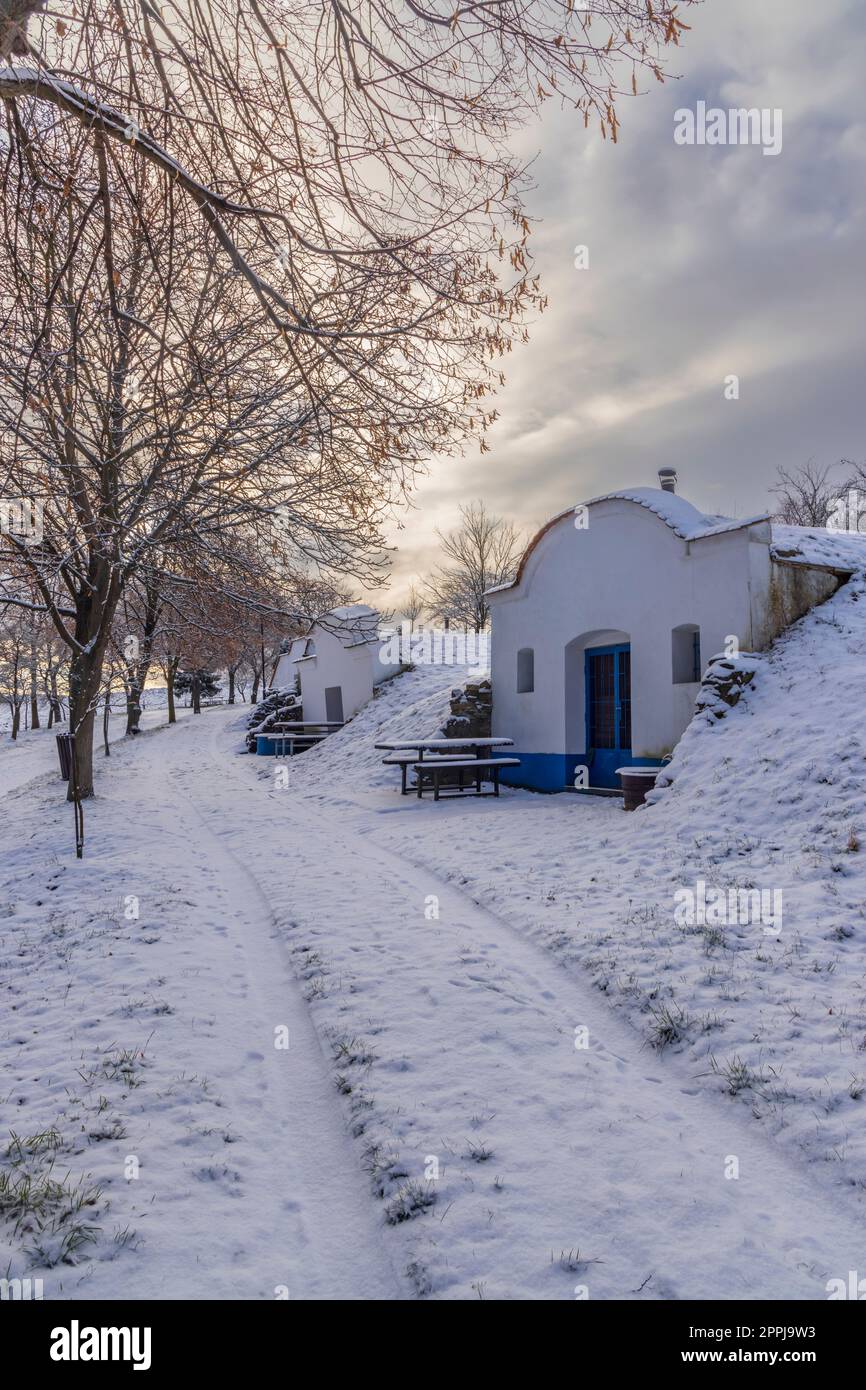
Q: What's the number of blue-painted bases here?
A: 1